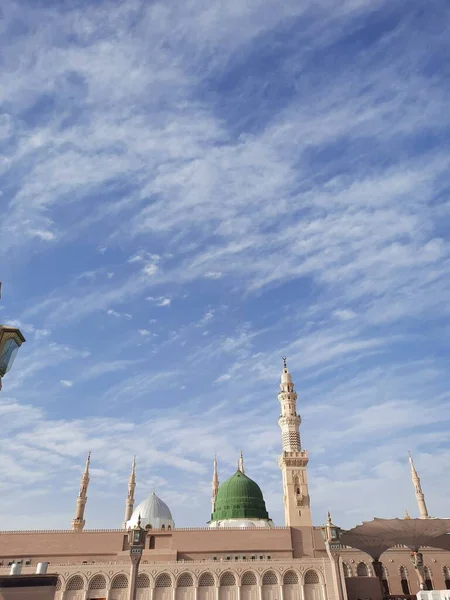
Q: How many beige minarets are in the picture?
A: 6